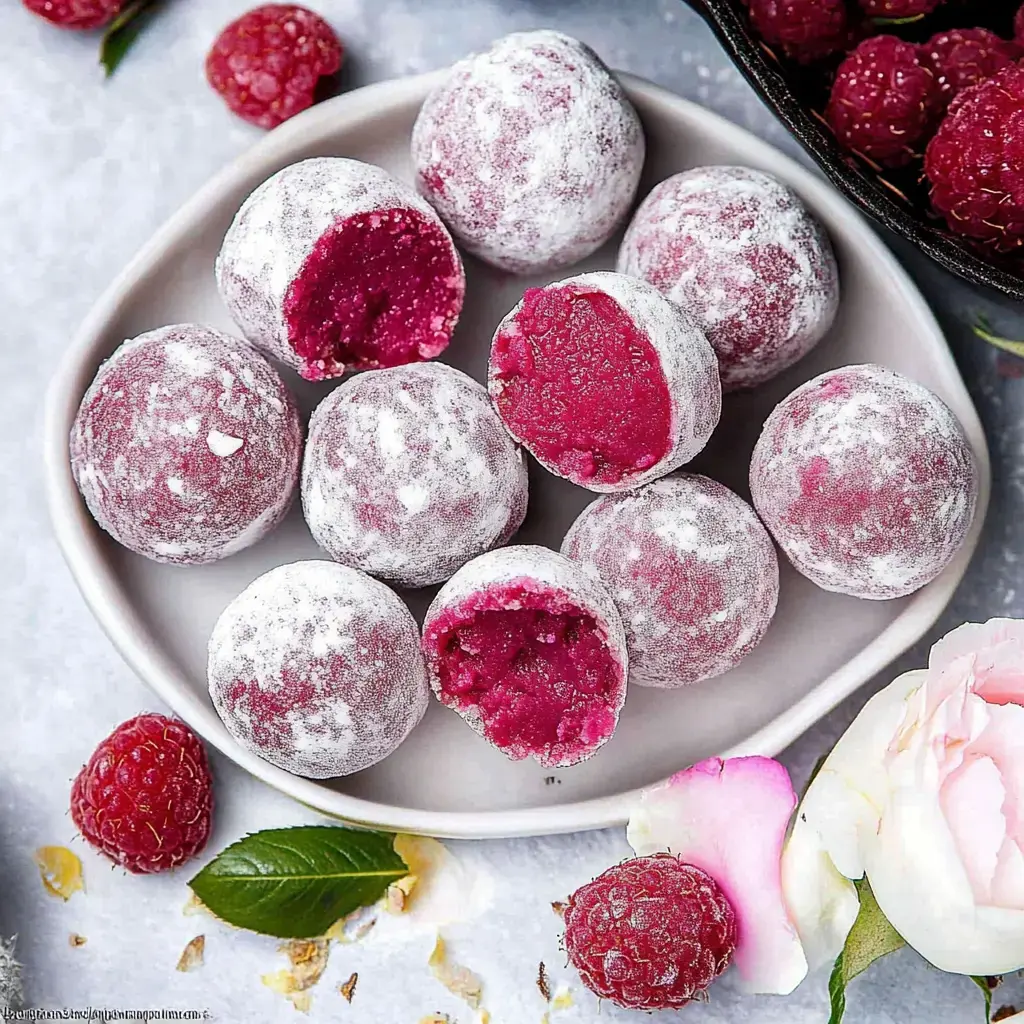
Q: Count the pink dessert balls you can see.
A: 10